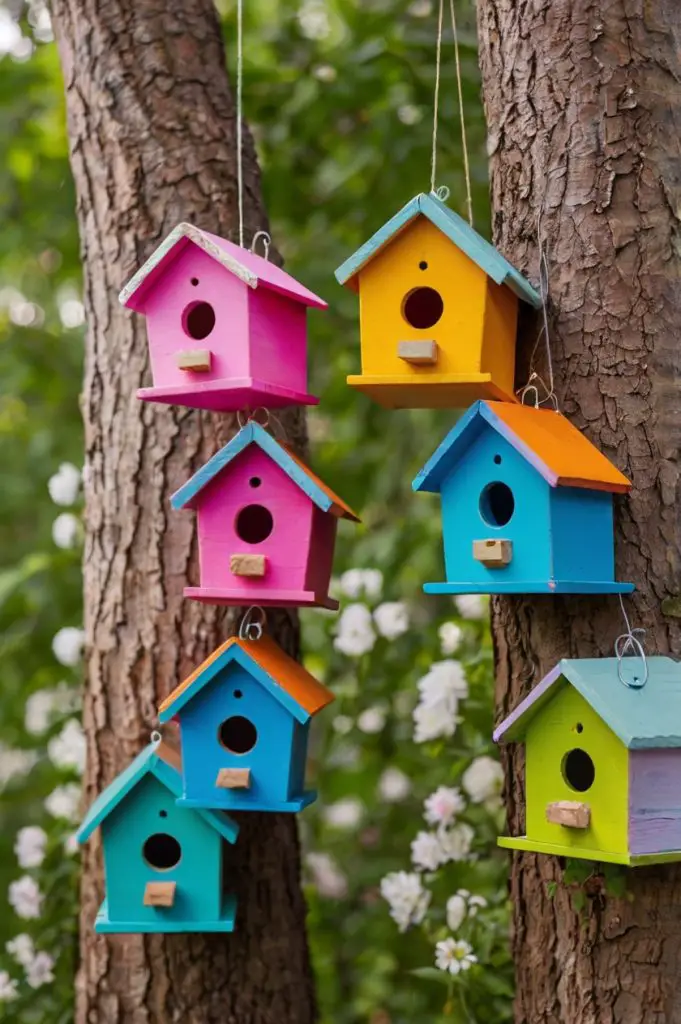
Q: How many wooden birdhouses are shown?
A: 7